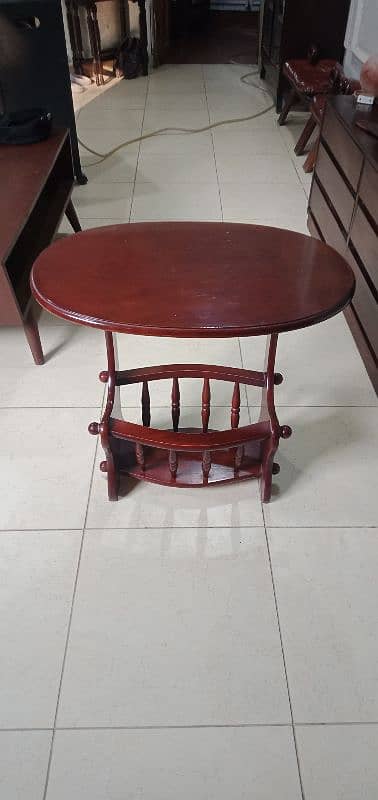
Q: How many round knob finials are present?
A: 6